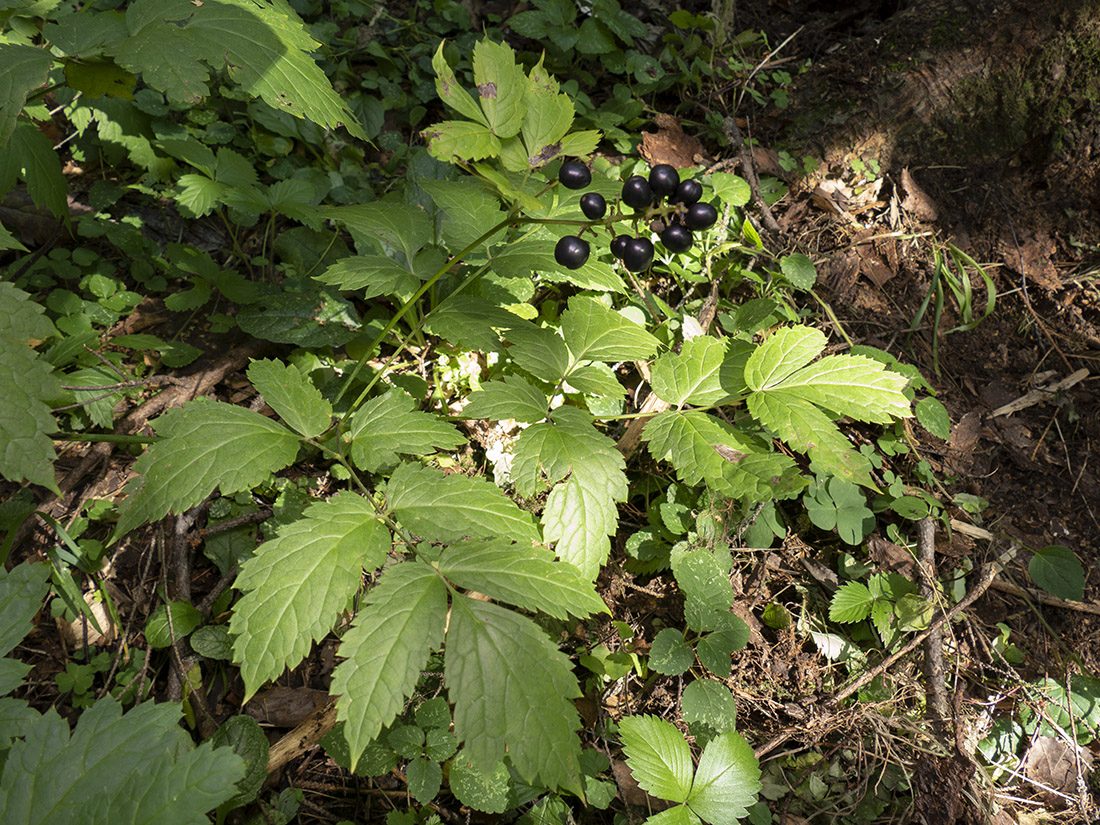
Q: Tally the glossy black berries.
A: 10